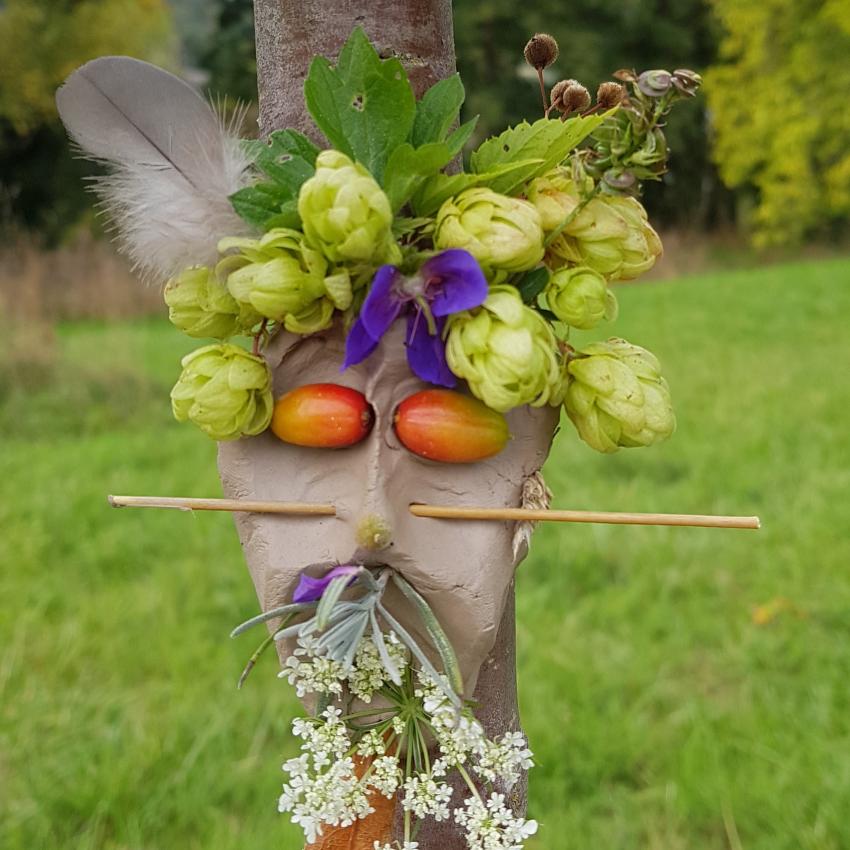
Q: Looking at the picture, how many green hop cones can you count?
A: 10